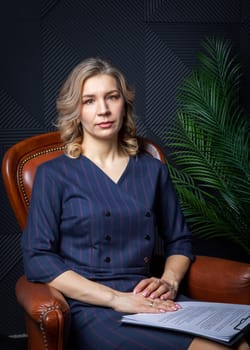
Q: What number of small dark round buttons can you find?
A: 6